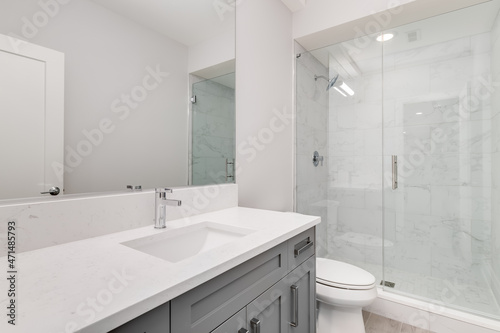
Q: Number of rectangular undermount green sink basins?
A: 0